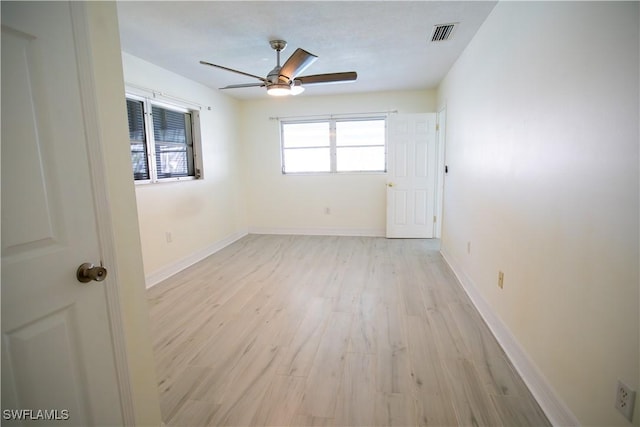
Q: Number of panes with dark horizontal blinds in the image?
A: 2